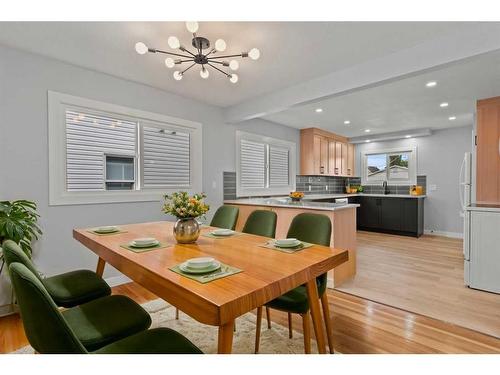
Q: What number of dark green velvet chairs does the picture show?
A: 6